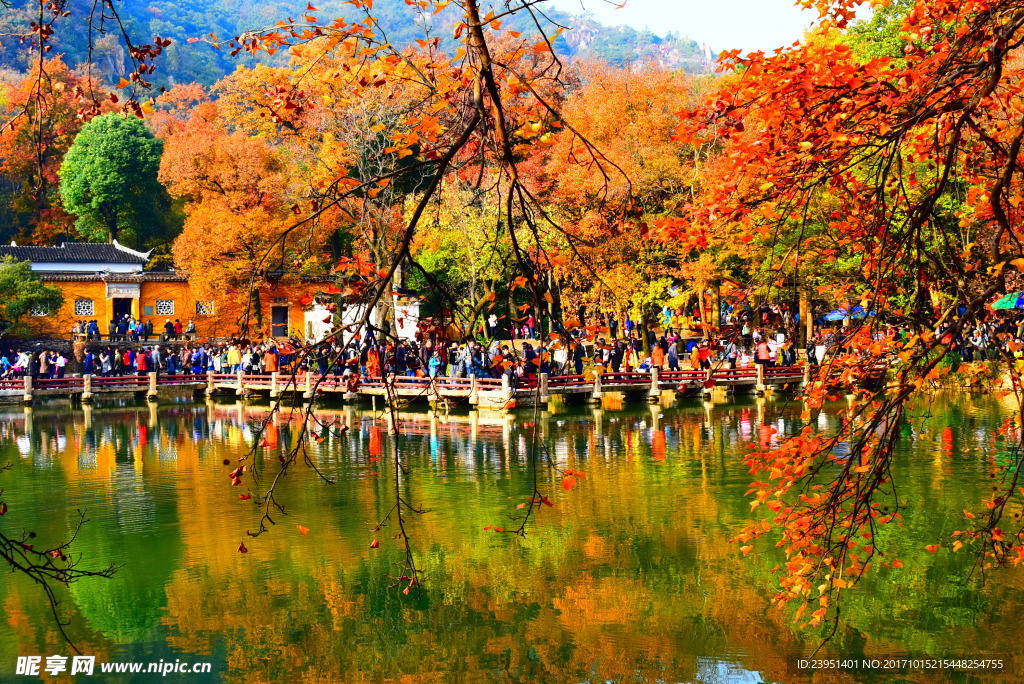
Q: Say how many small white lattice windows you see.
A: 4